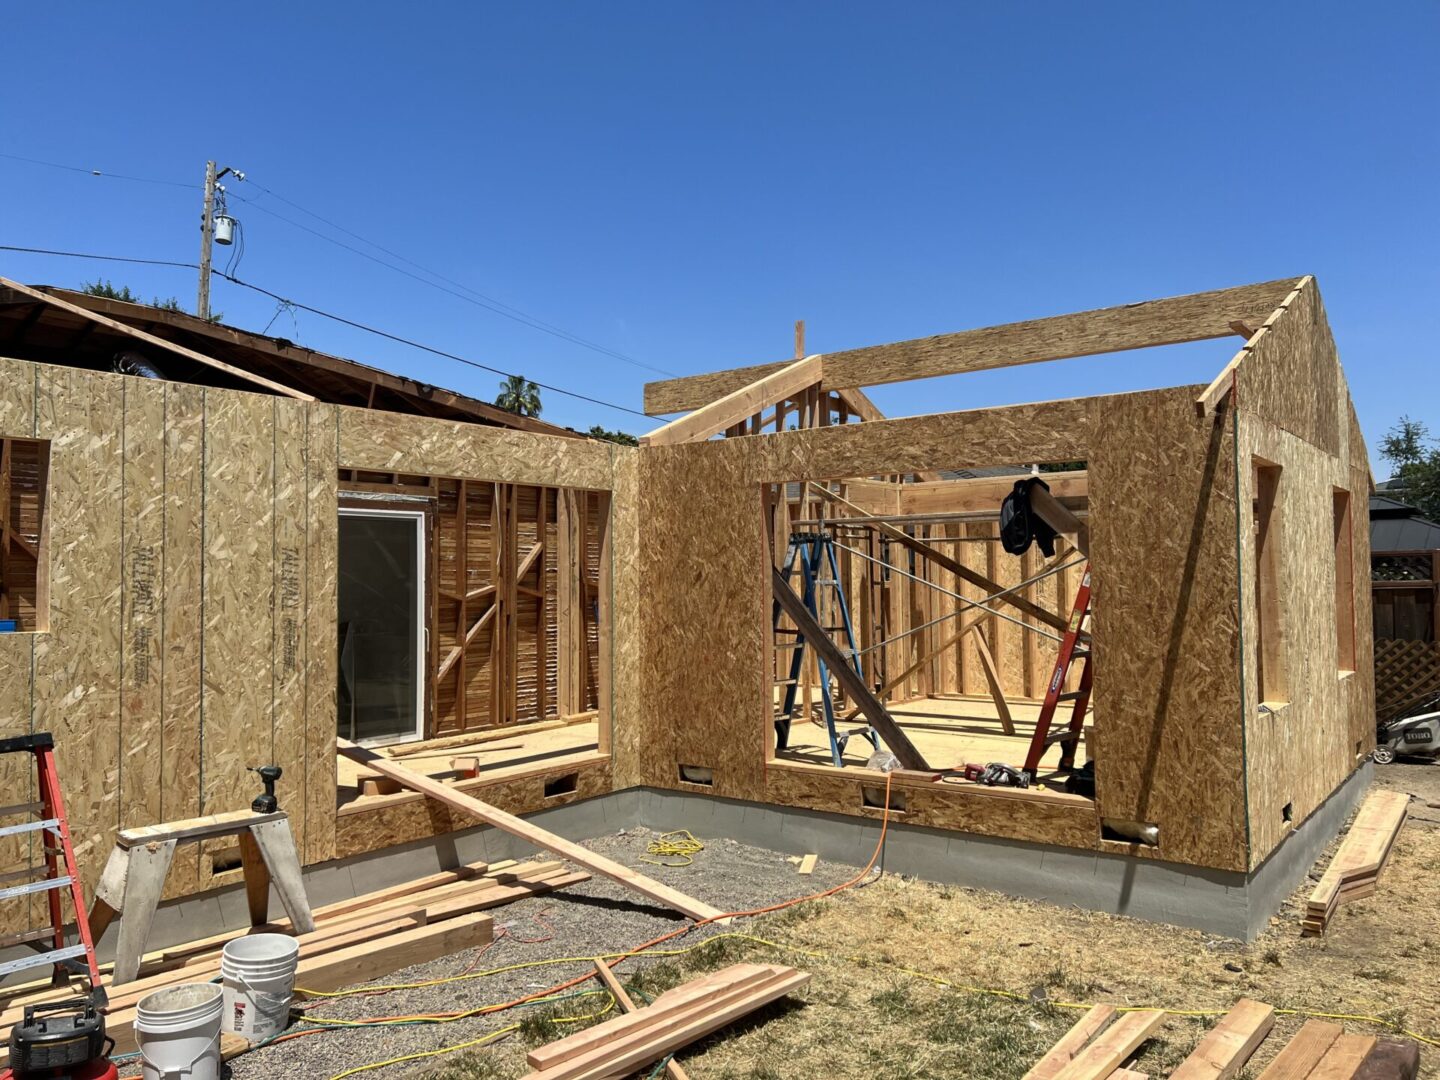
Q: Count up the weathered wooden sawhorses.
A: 1